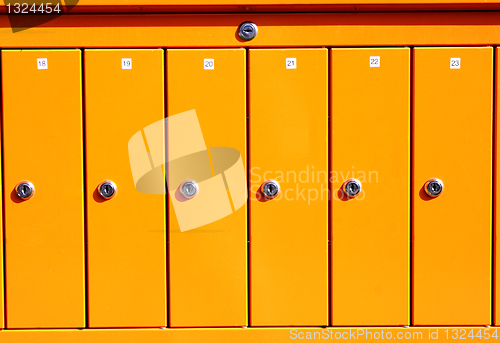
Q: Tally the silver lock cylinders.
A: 7